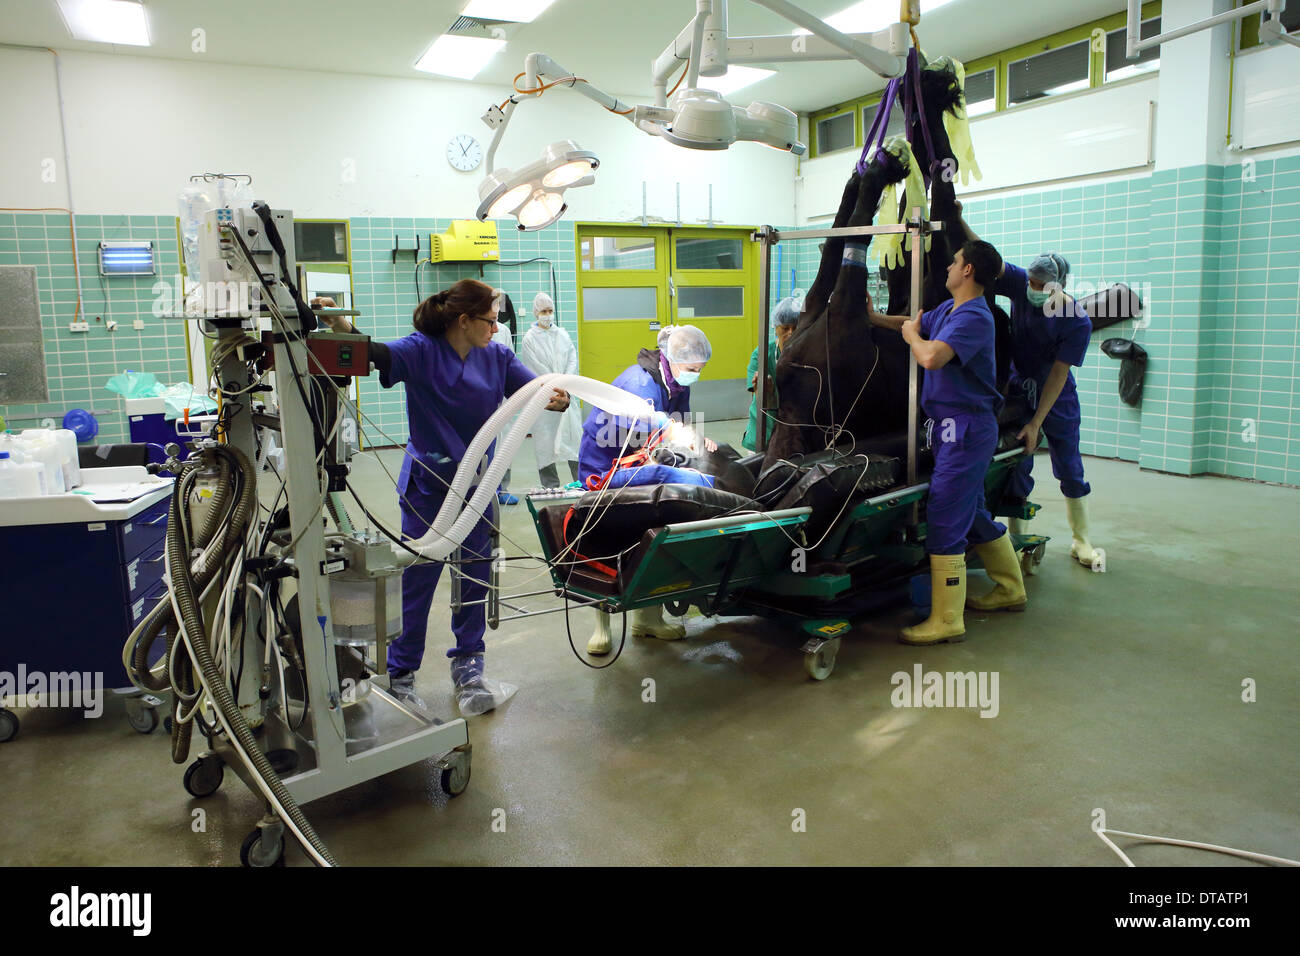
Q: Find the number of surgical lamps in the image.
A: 2